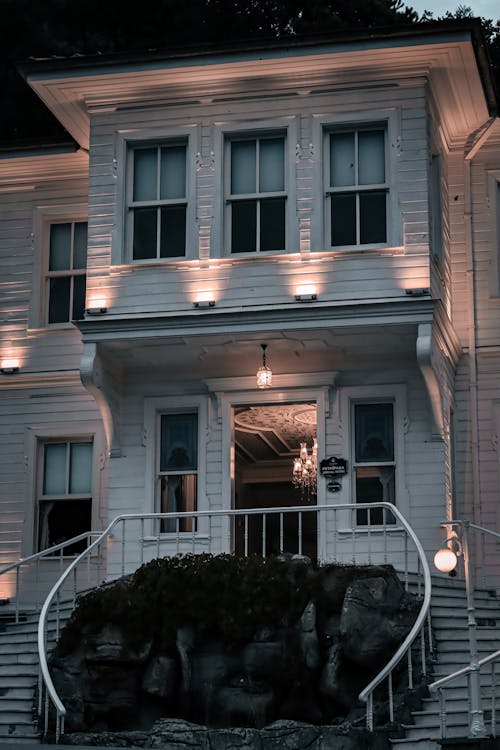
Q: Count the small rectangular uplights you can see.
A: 5